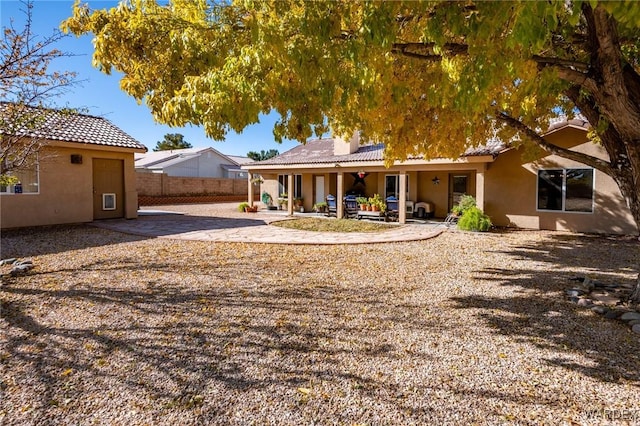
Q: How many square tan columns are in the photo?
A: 5